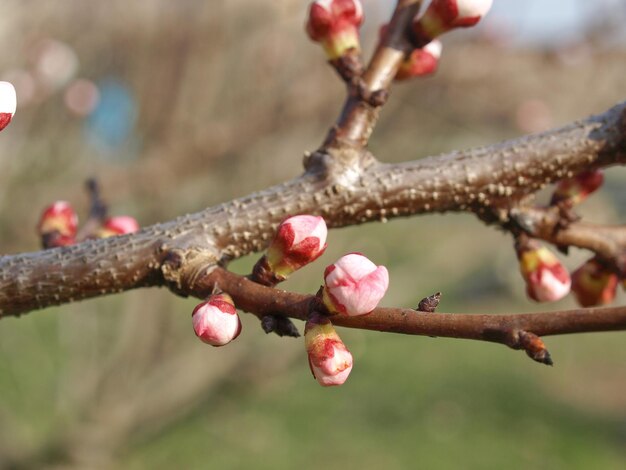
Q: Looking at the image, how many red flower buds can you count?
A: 13